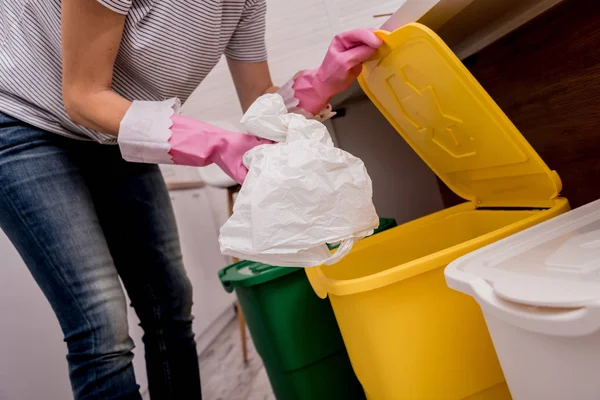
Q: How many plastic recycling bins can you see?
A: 3